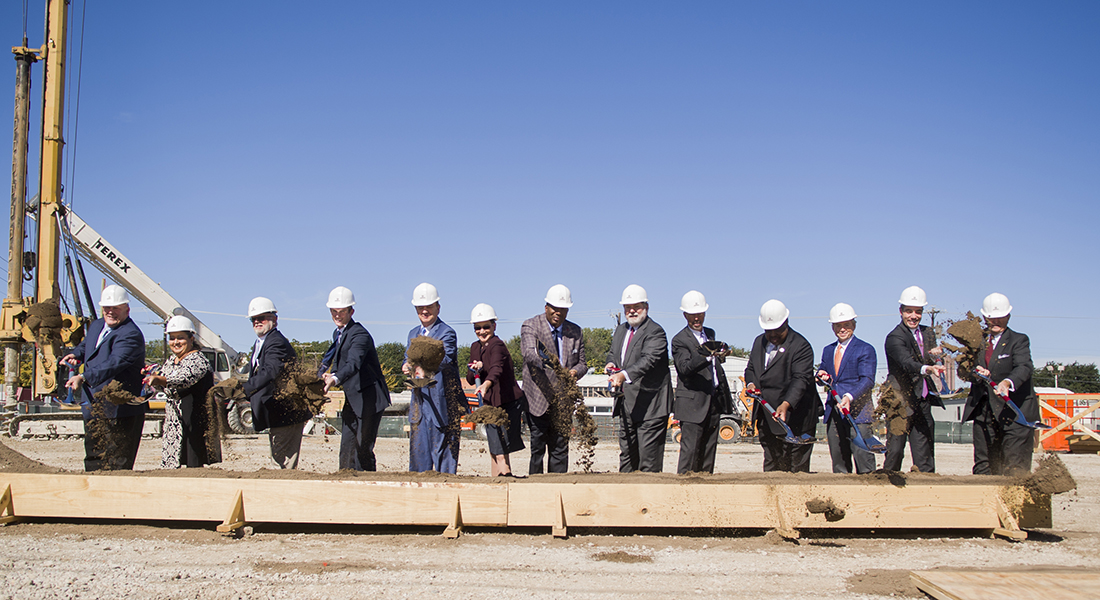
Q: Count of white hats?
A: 13